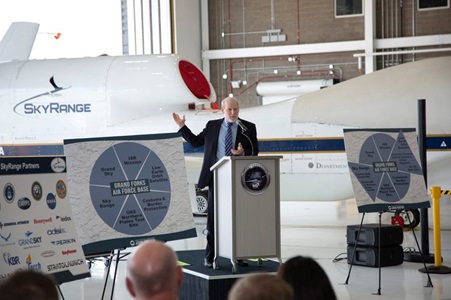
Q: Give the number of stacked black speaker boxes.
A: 2